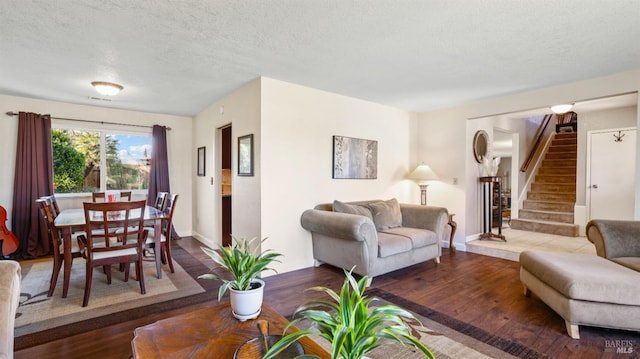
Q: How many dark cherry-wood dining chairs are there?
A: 6